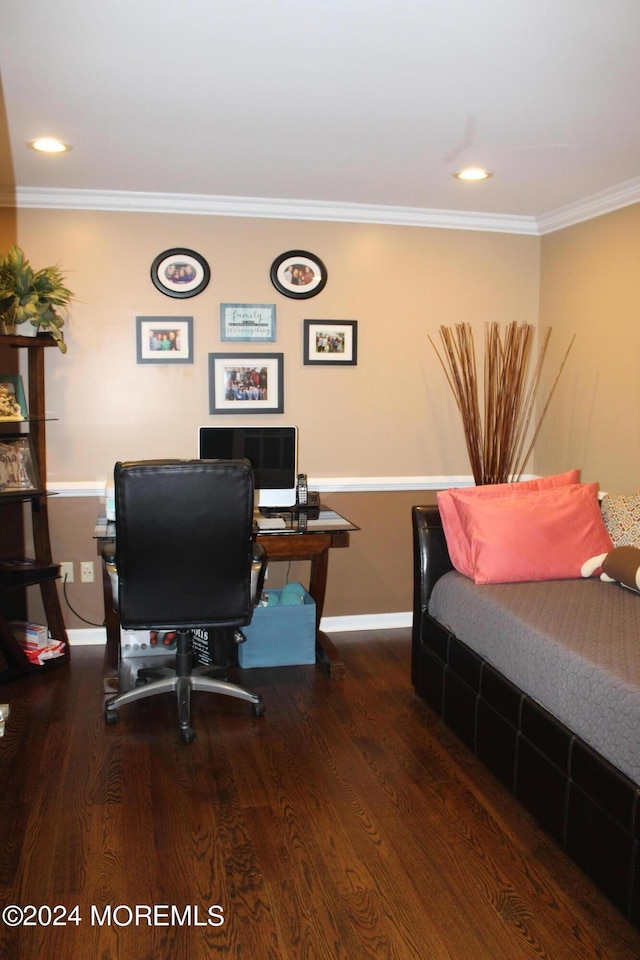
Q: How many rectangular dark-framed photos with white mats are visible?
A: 3